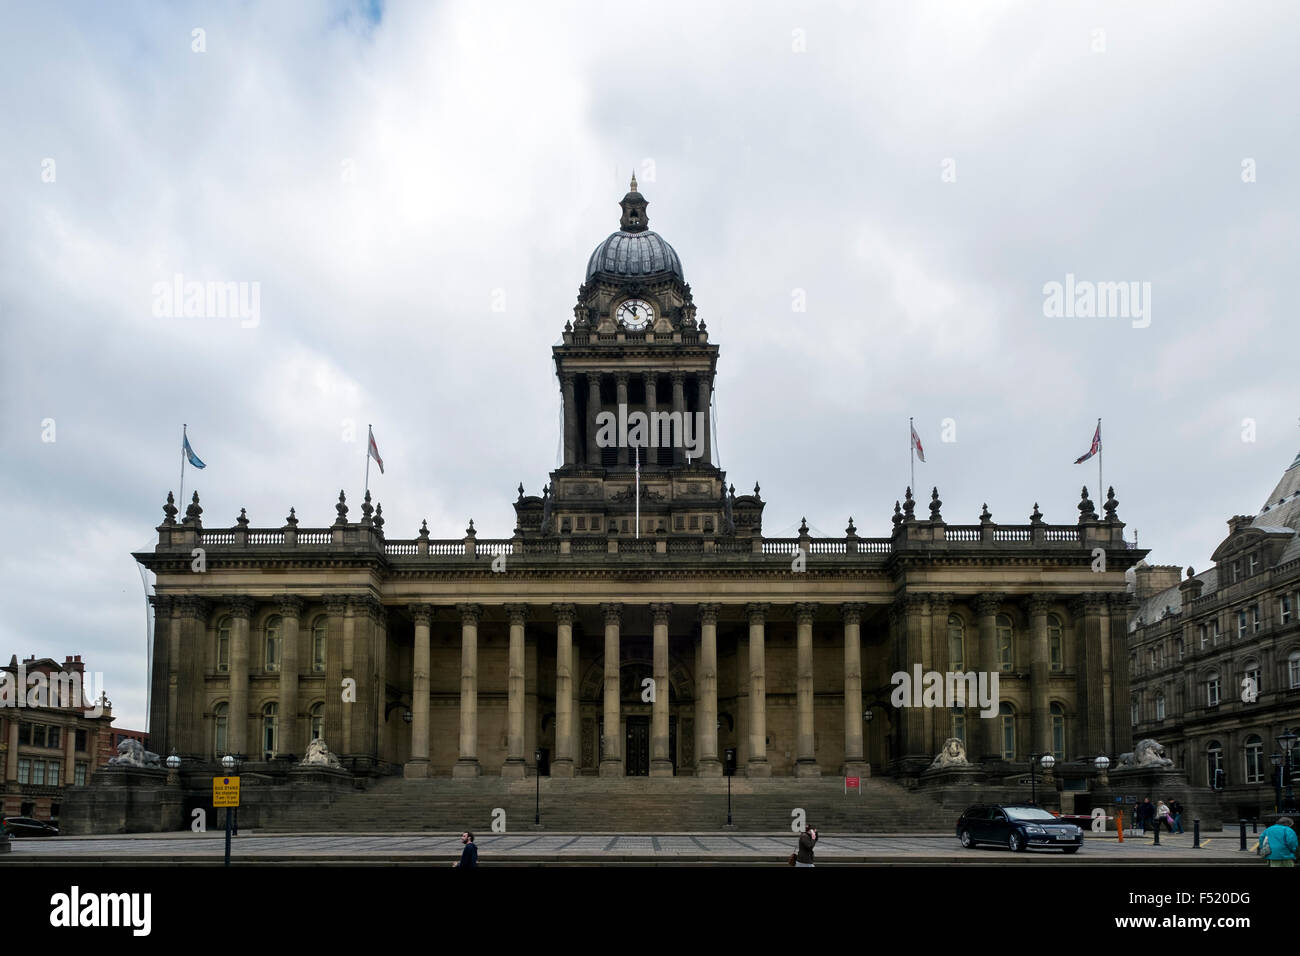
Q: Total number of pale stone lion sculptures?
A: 4